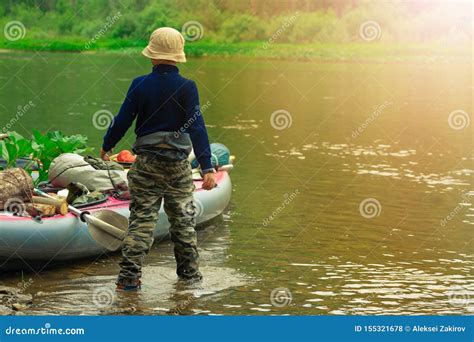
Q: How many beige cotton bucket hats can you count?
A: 1